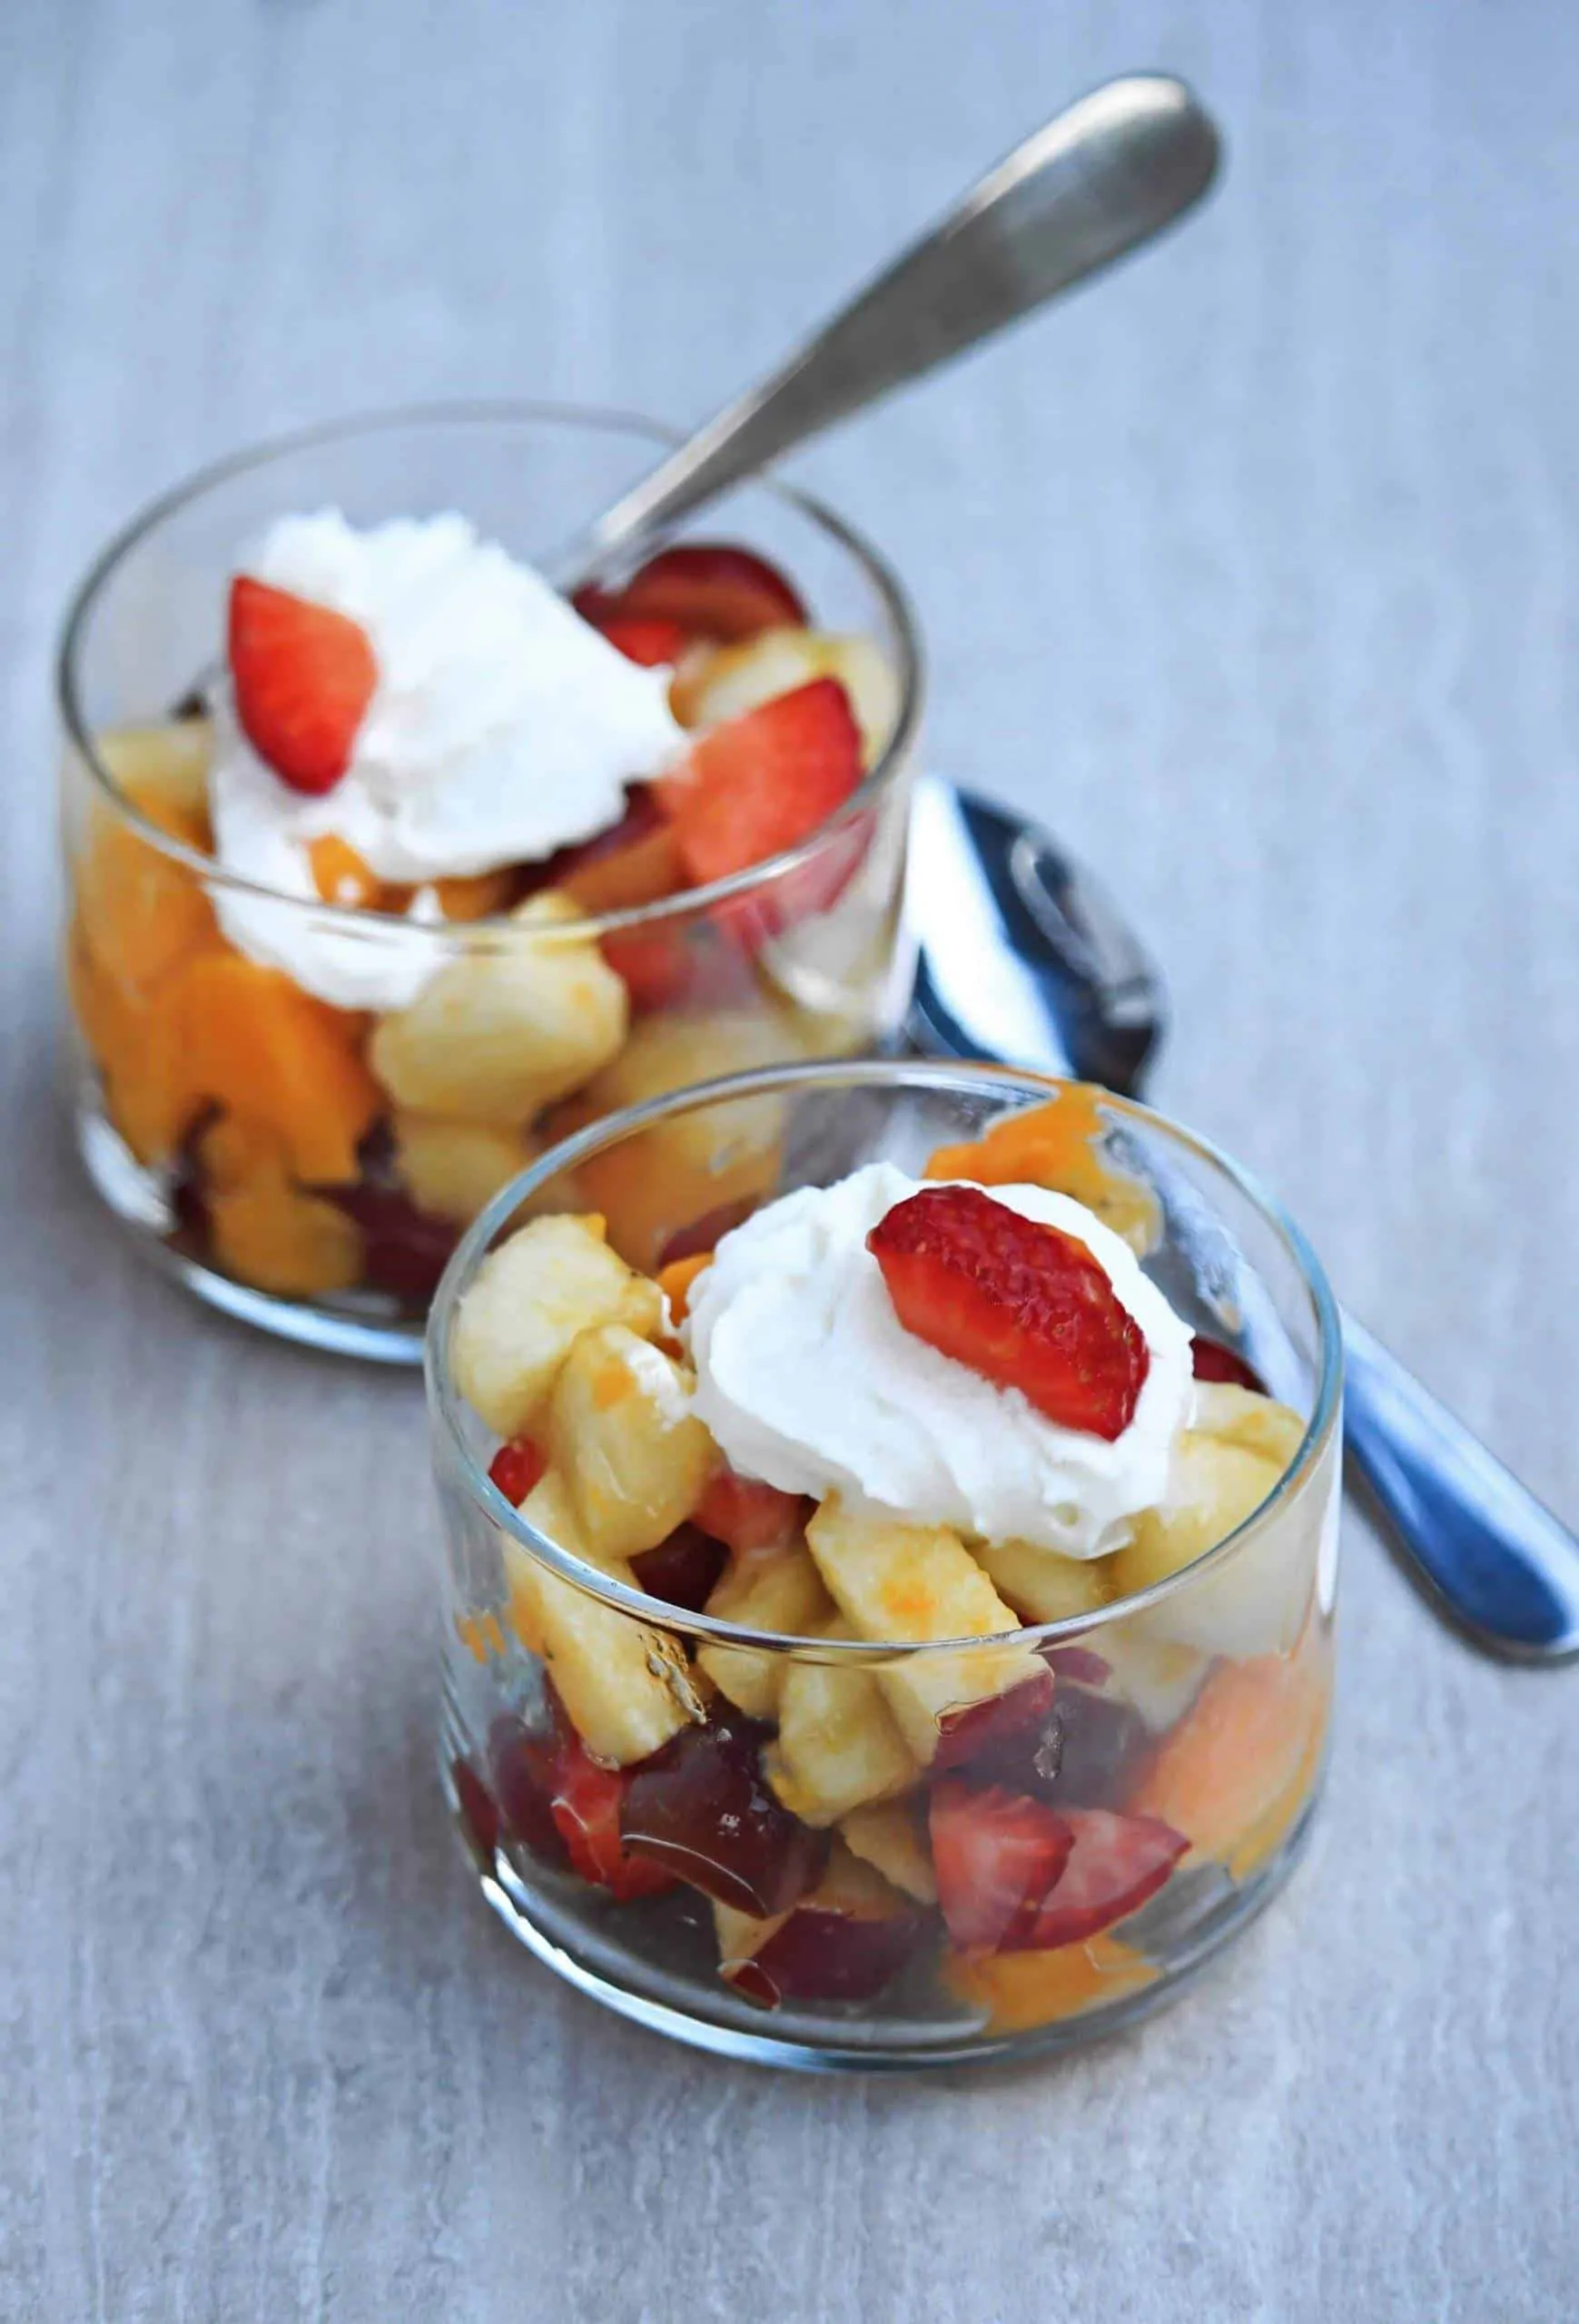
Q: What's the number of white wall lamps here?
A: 0